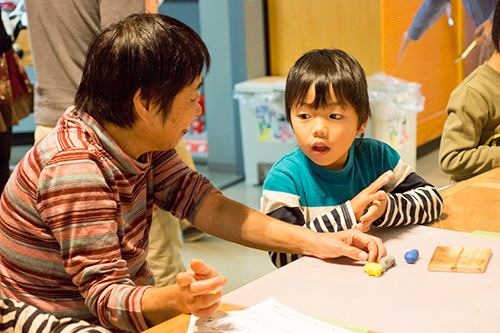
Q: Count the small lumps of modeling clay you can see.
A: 3